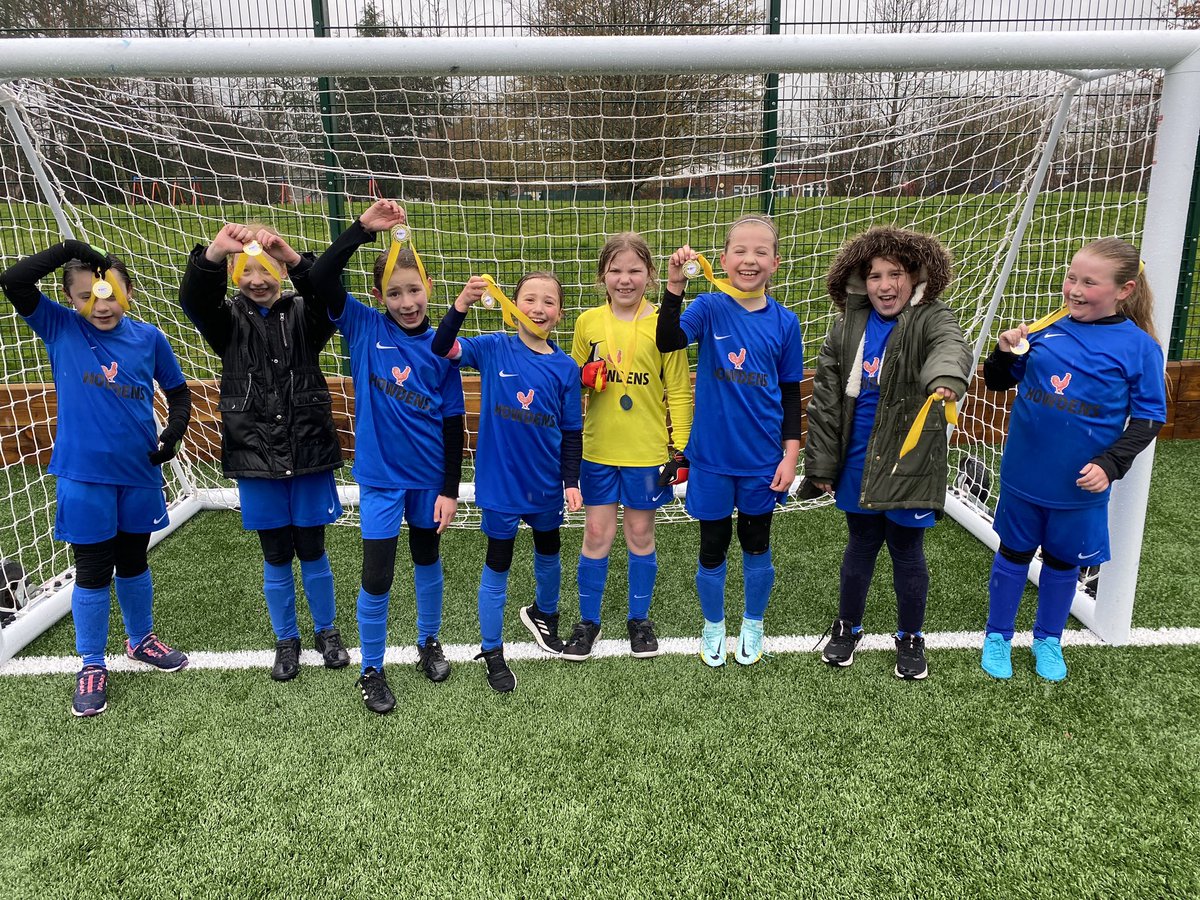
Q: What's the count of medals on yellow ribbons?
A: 8